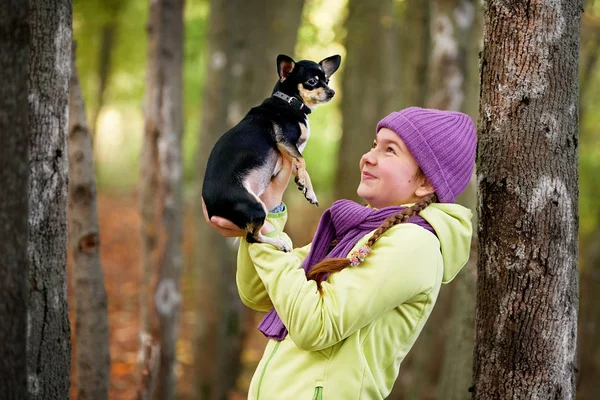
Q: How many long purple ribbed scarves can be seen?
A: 1